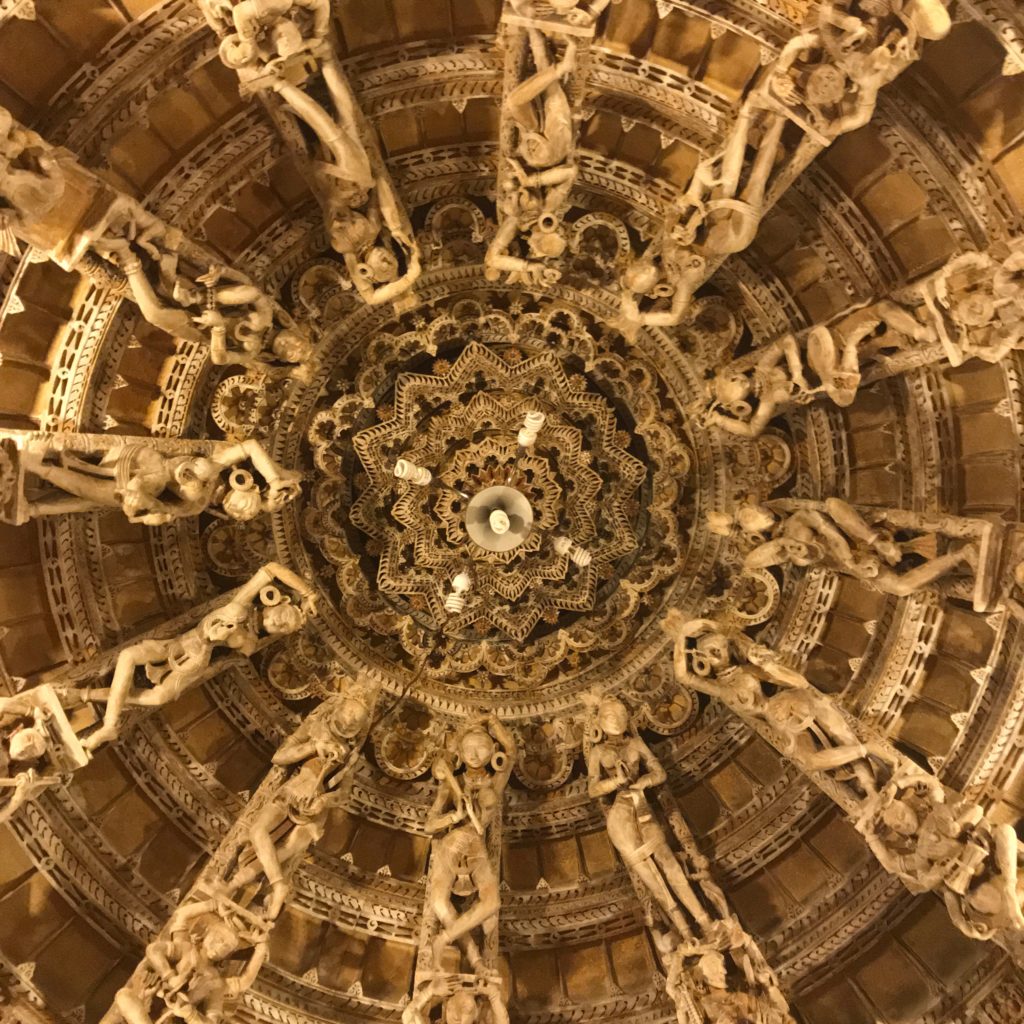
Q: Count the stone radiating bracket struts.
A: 12